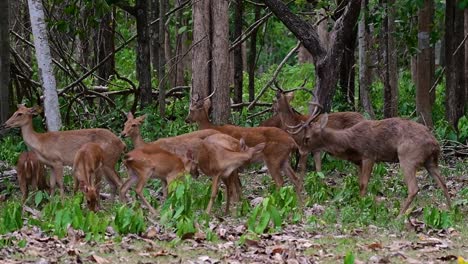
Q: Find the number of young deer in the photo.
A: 3